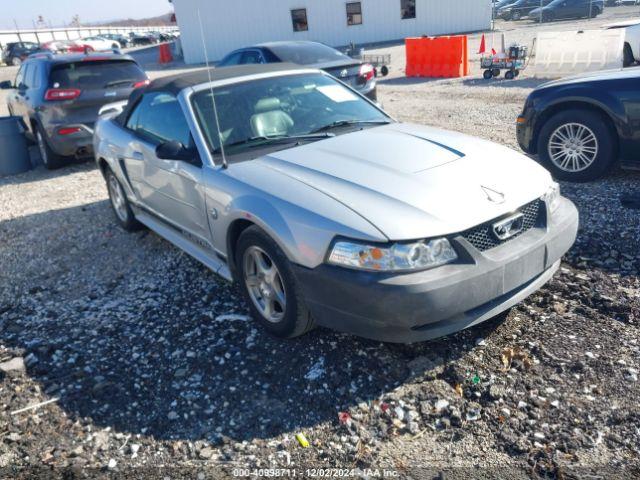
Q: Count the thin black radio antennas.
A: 1